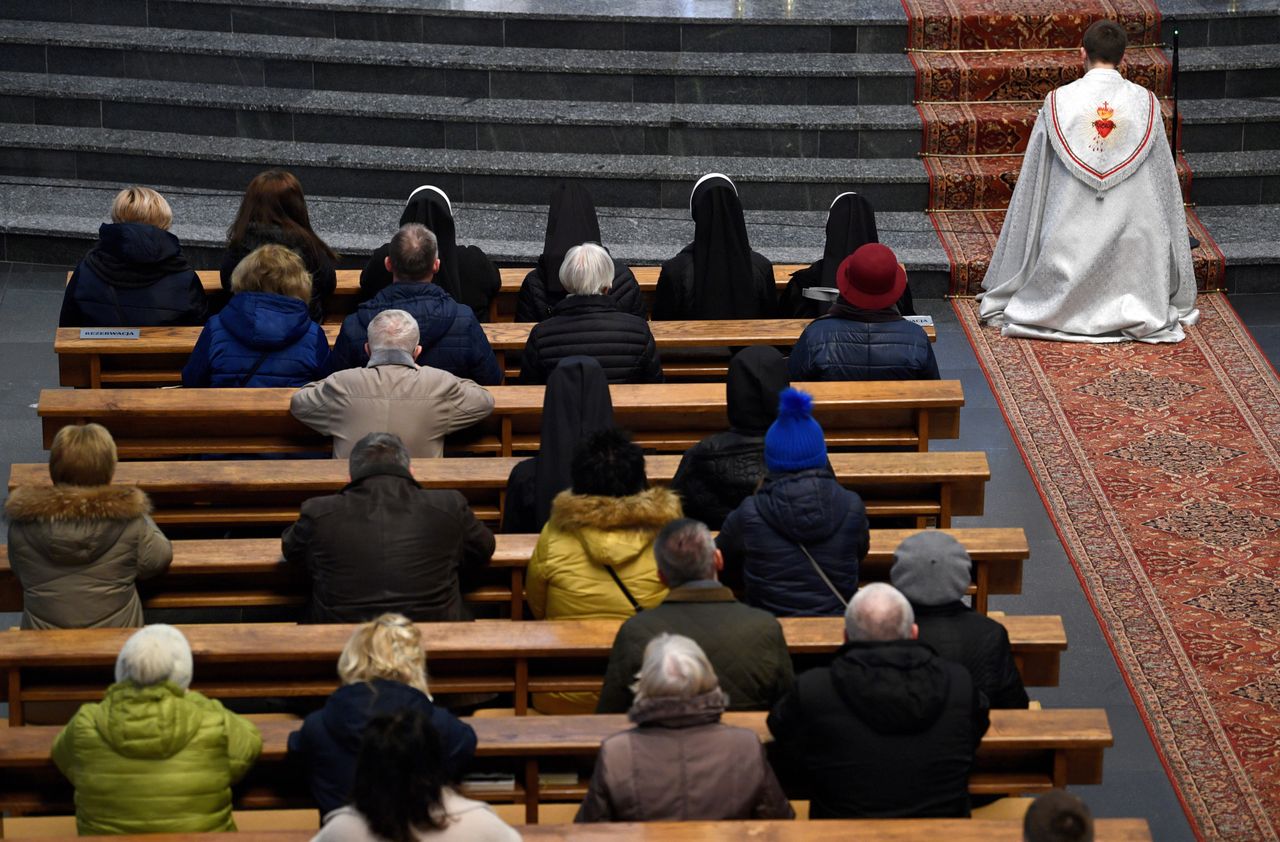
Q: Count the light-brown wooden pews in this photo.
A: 8